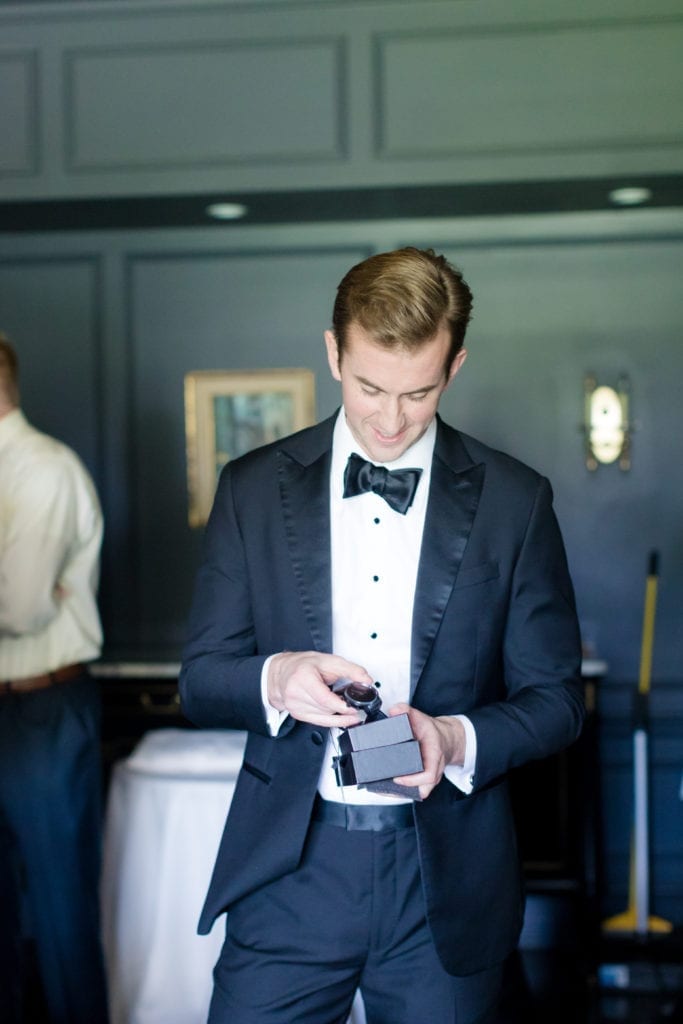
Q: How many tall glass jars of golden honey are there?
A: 0